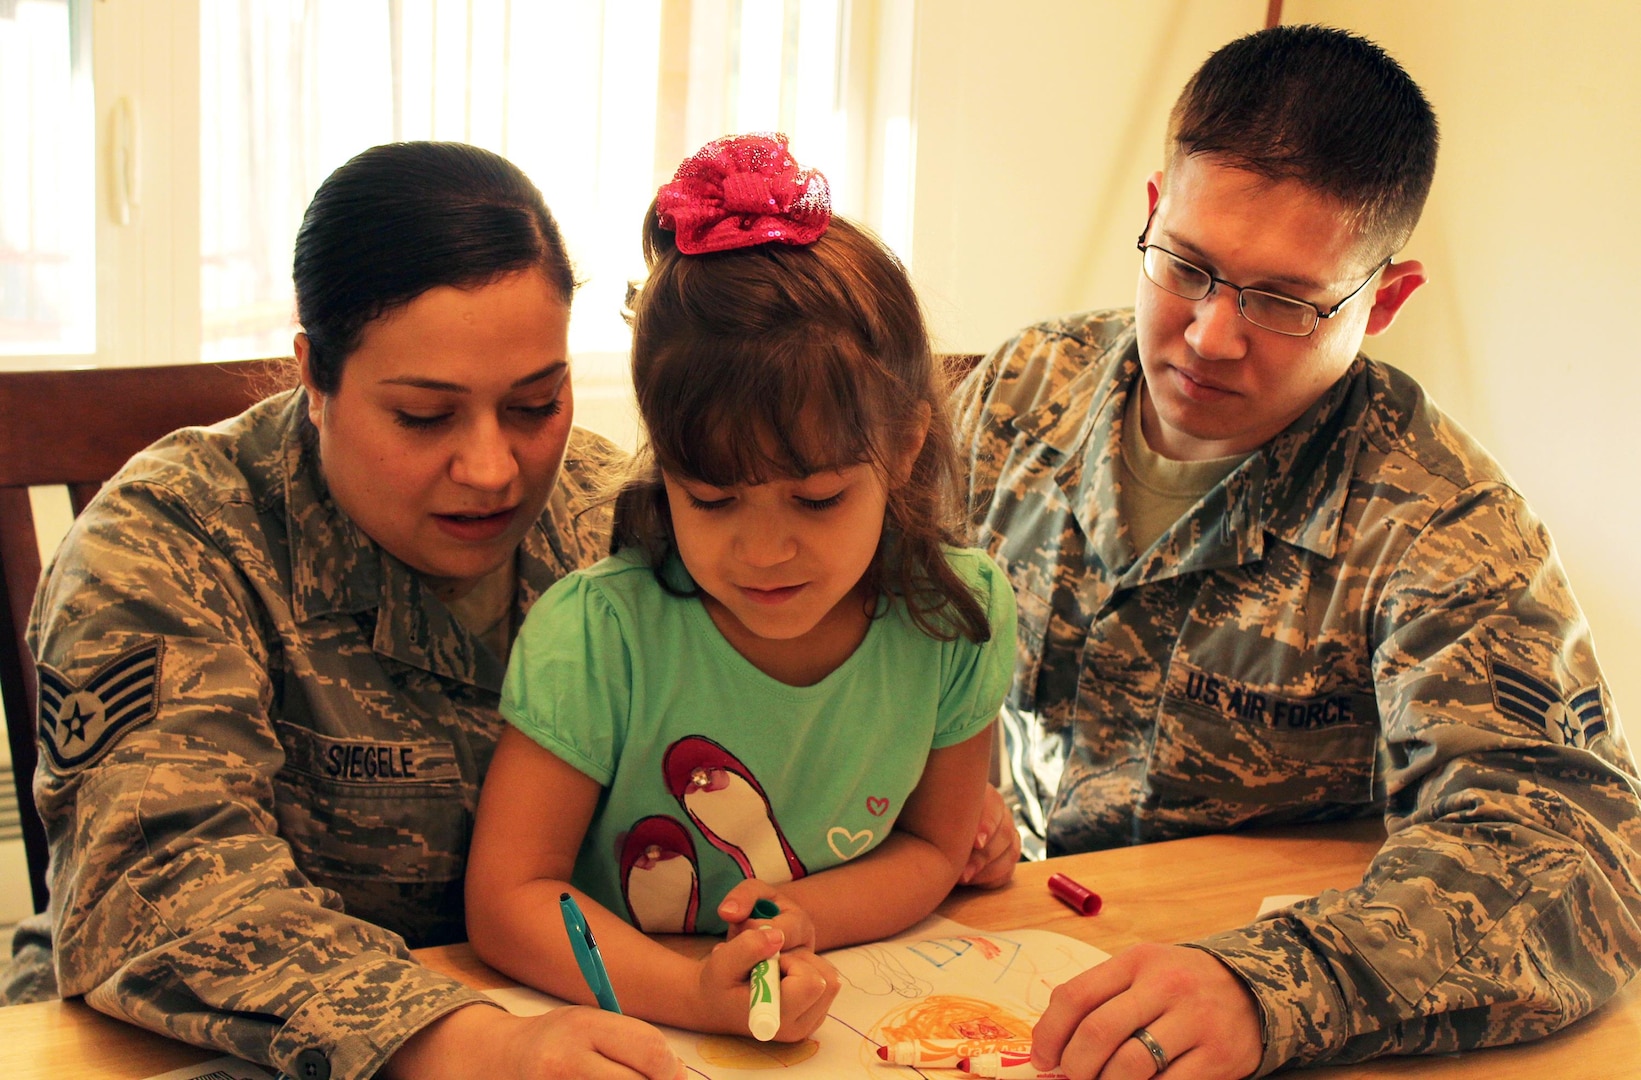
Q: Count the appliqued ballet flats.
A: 2